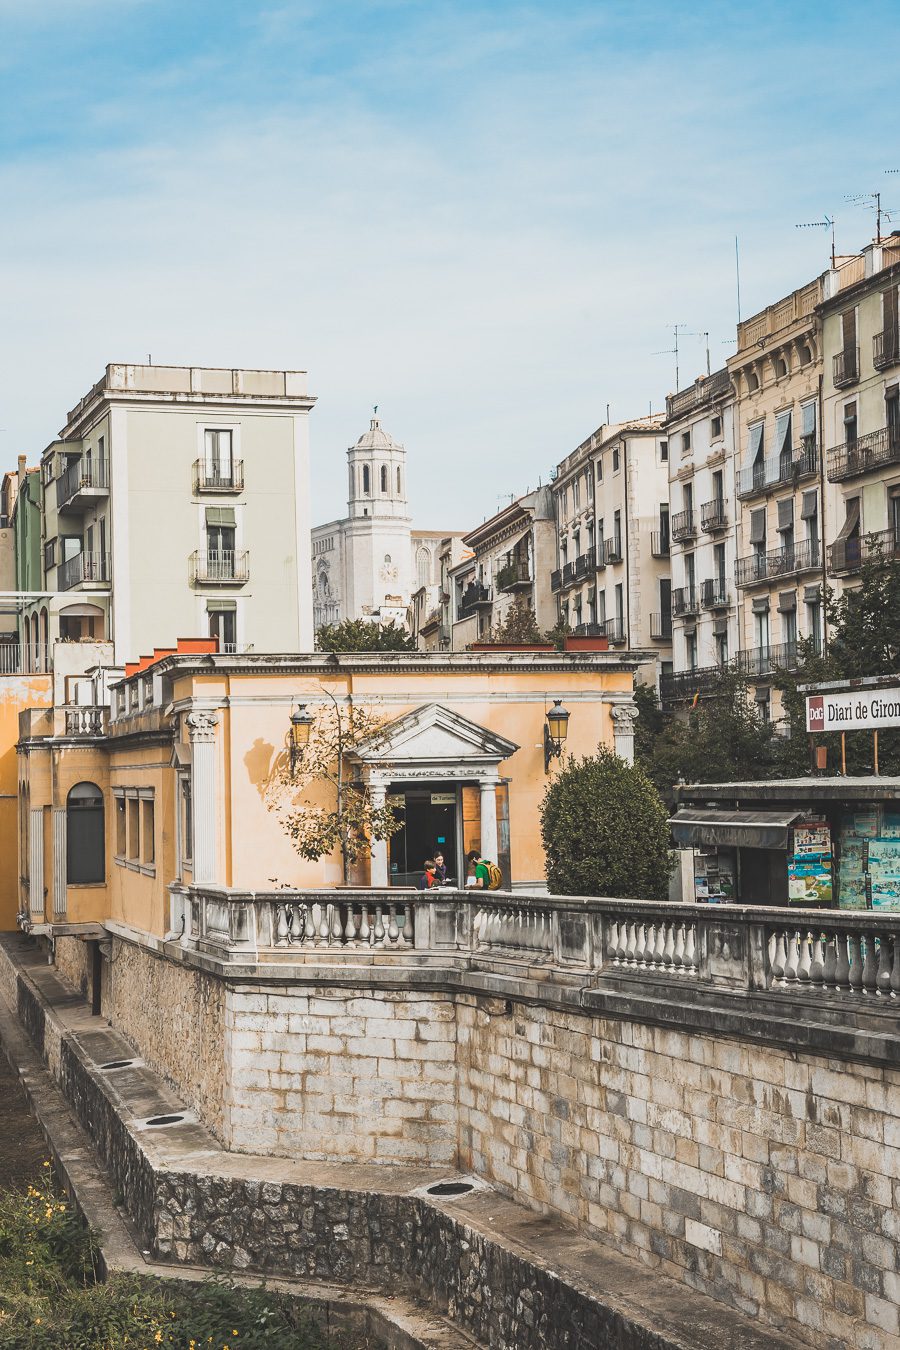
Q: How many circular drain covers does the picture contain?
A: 3